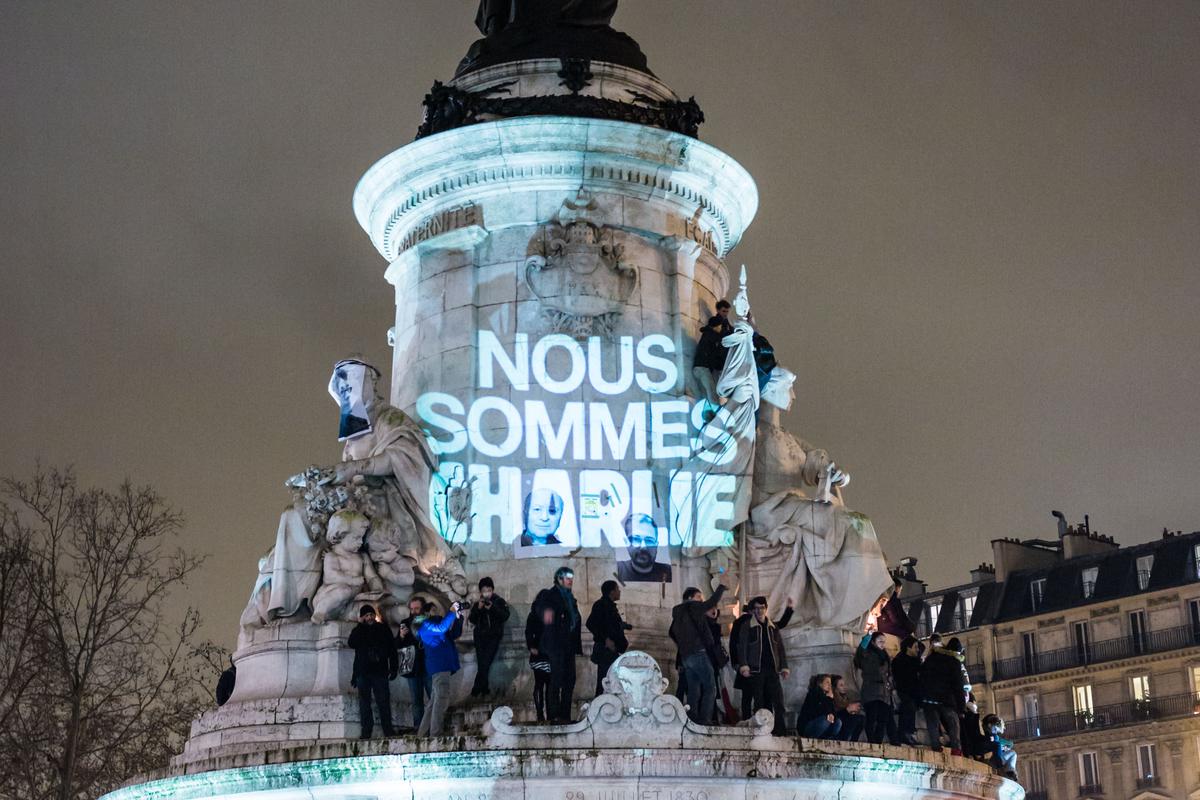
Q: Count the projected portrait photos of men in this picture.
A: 2